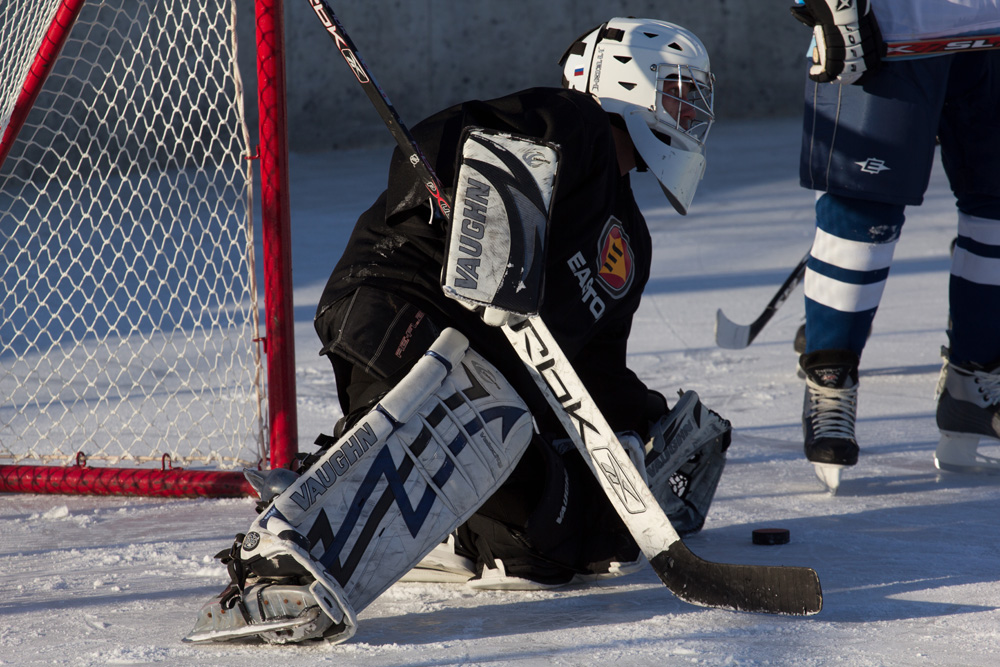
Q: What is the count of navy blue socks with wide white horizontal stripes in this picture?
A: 2